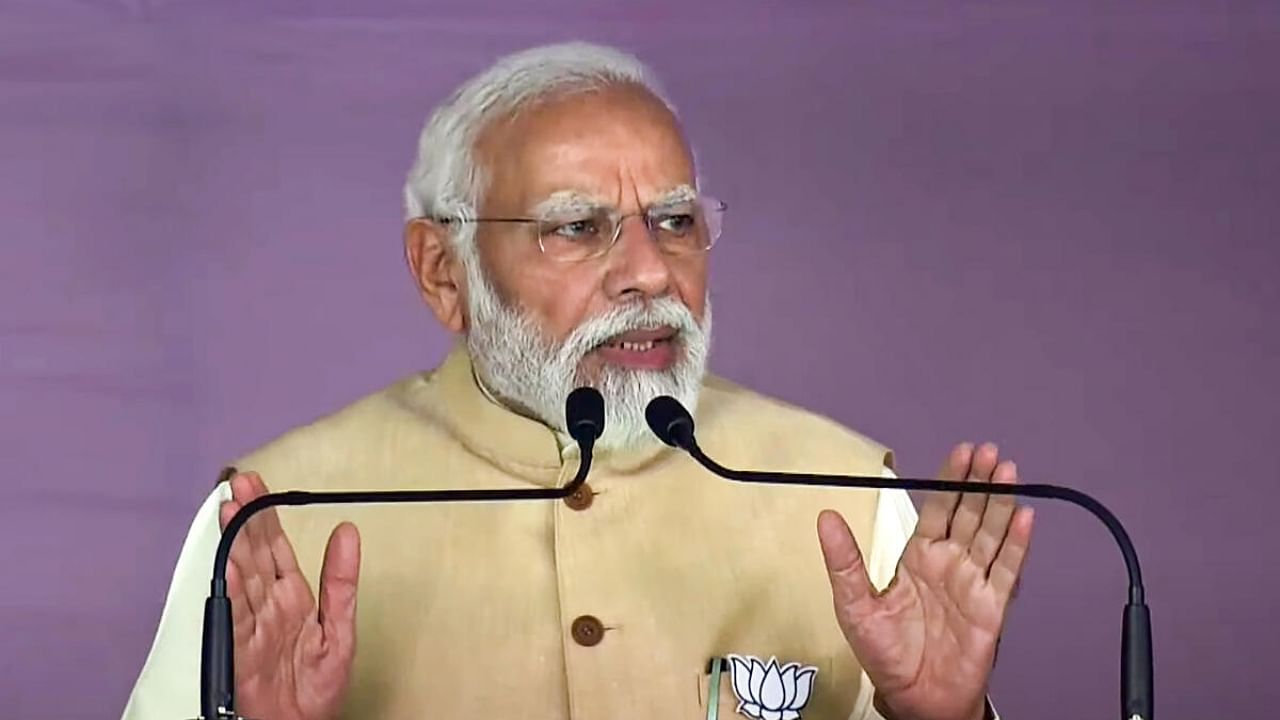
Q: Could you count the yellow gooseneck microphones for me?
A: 0